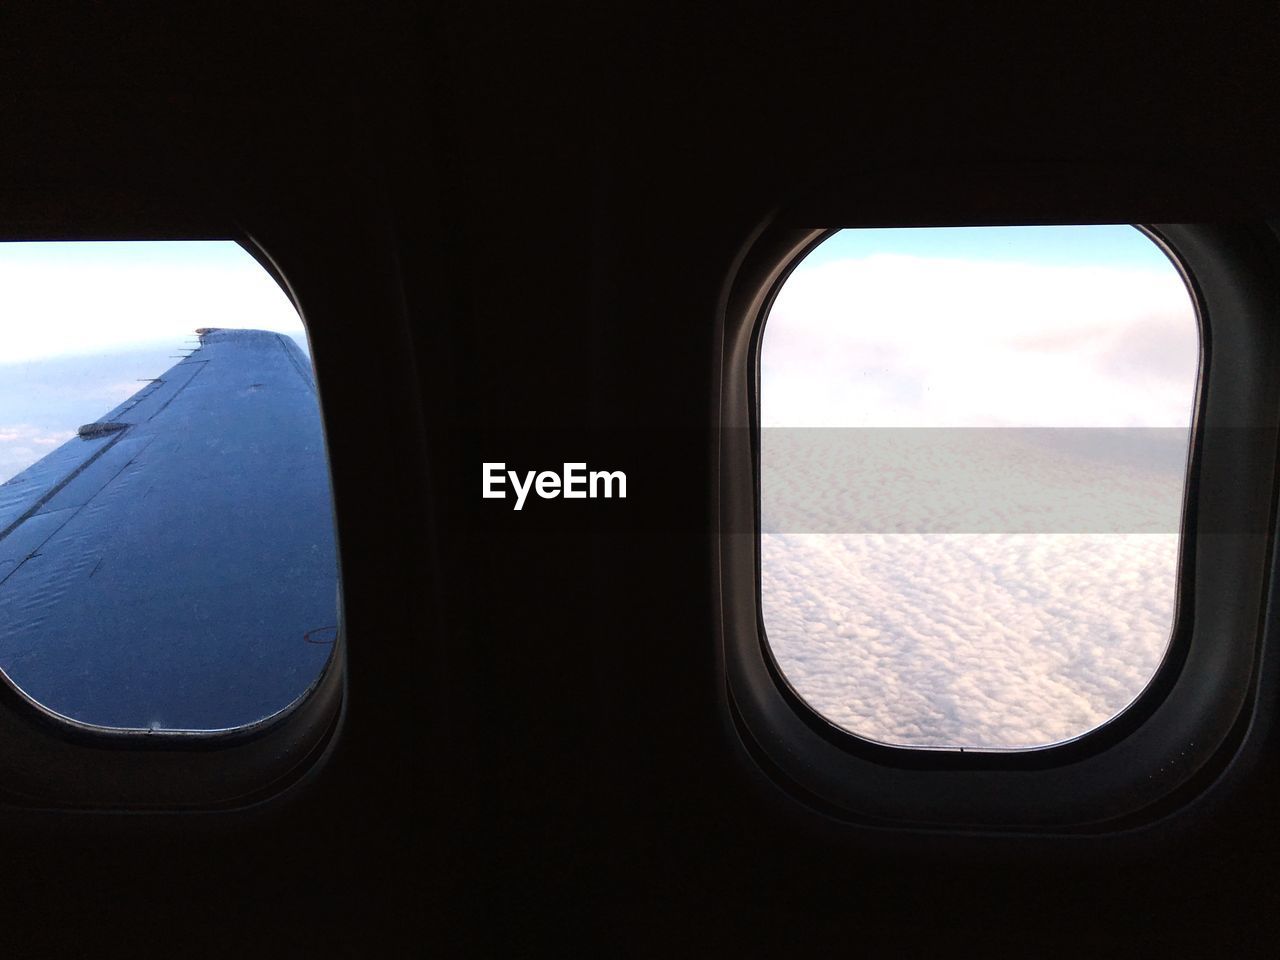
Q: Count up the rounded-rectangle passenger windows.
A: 2